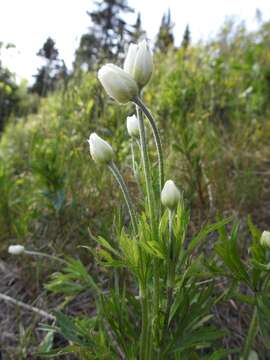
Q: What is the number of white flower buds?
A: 7